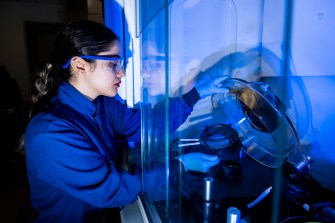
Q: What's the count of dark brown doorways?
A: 1